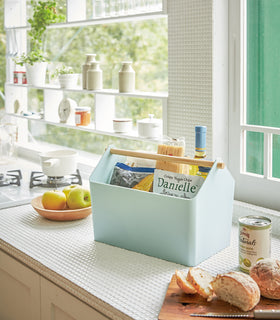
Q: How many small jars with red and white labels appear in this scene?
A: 2